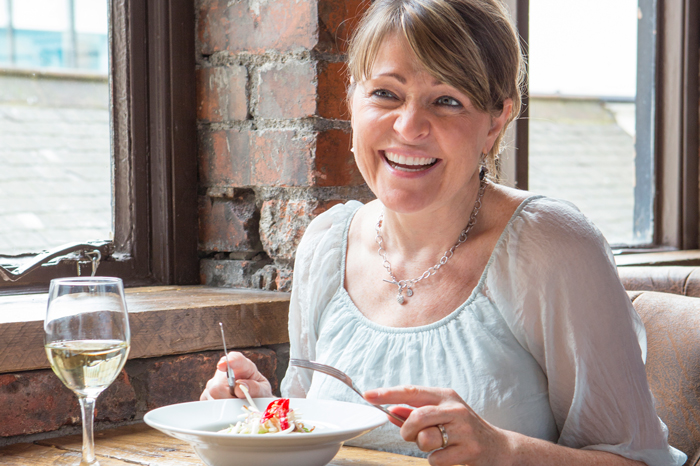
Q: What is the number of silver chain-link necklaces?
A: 1